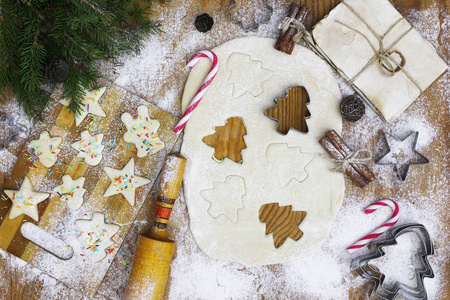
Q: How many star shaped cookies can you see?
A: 3